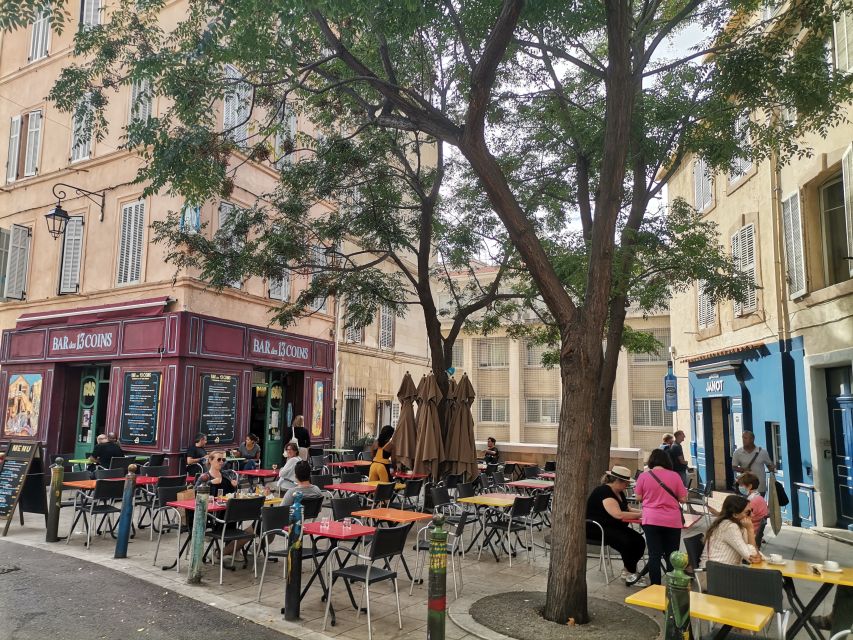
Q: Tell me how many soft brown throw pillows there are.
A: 0